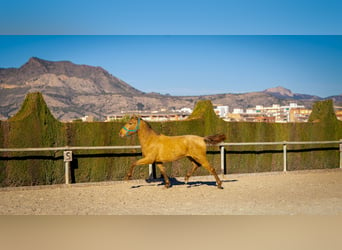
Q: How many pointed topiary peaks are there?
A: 3